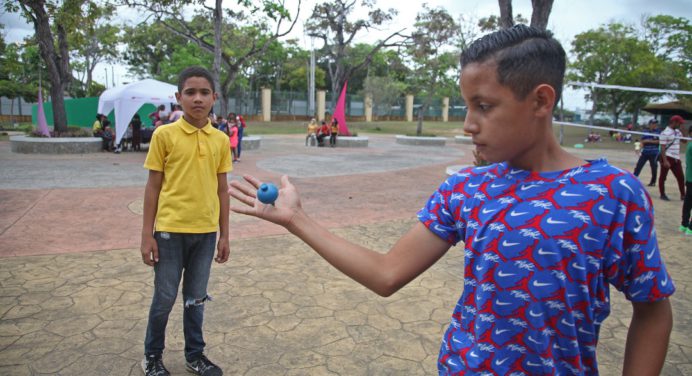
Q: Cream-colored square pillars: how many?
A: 5